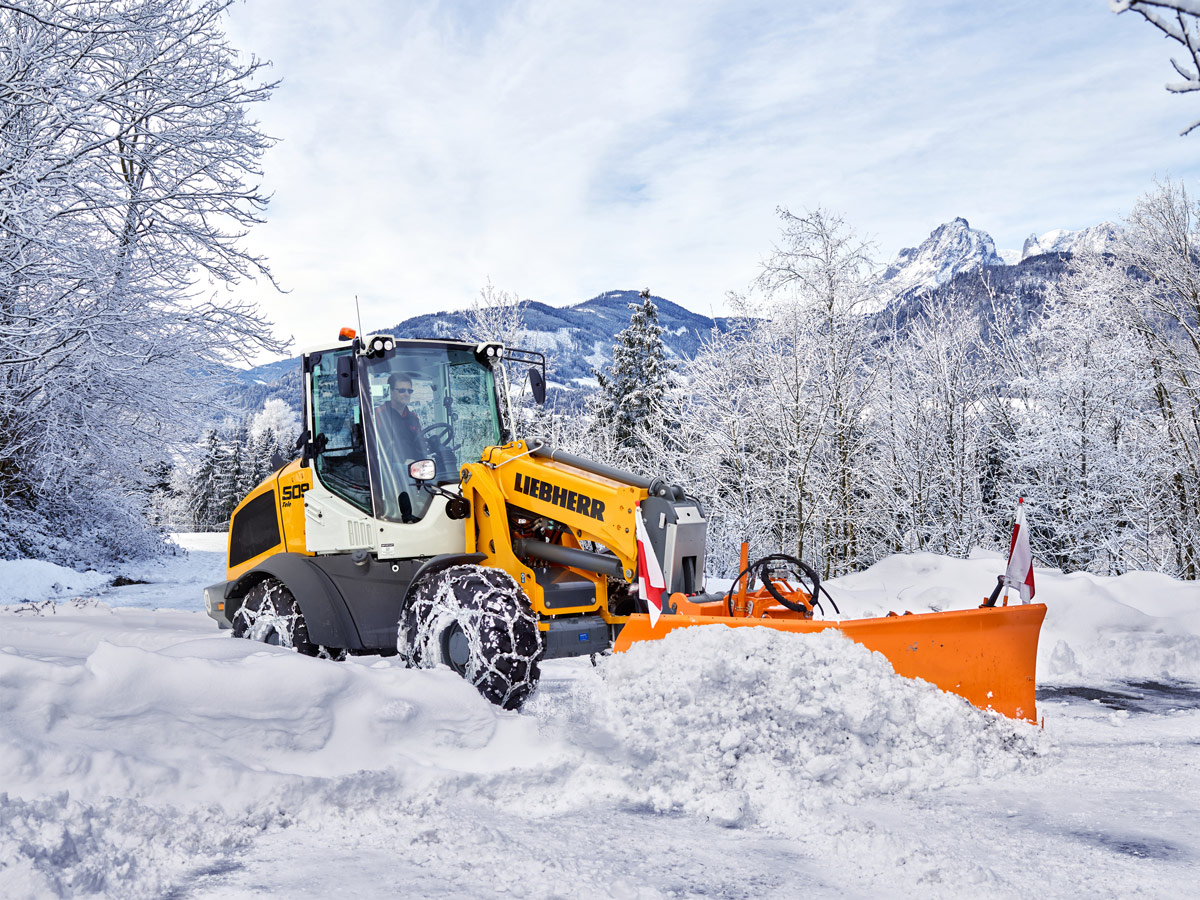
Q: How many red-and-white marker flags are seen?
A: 2